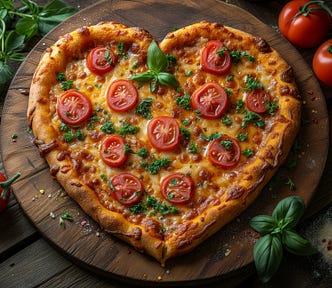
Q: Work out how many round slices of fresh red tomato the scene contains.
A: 11